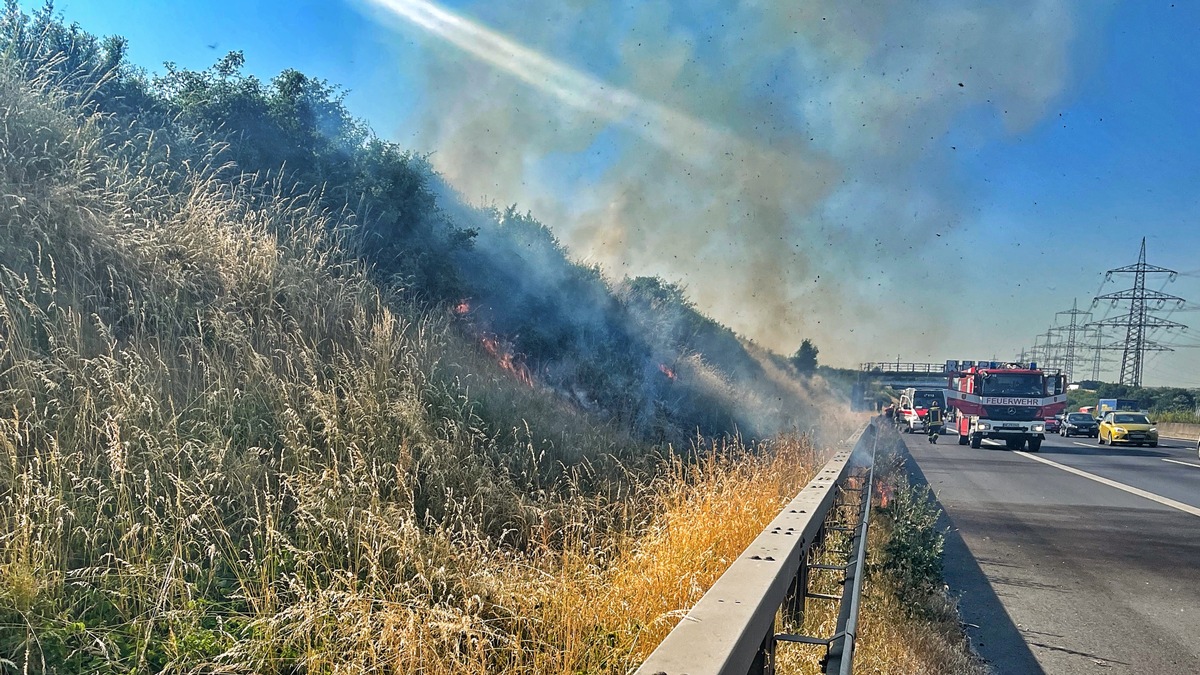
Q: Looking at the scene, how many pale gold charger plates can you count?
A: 0